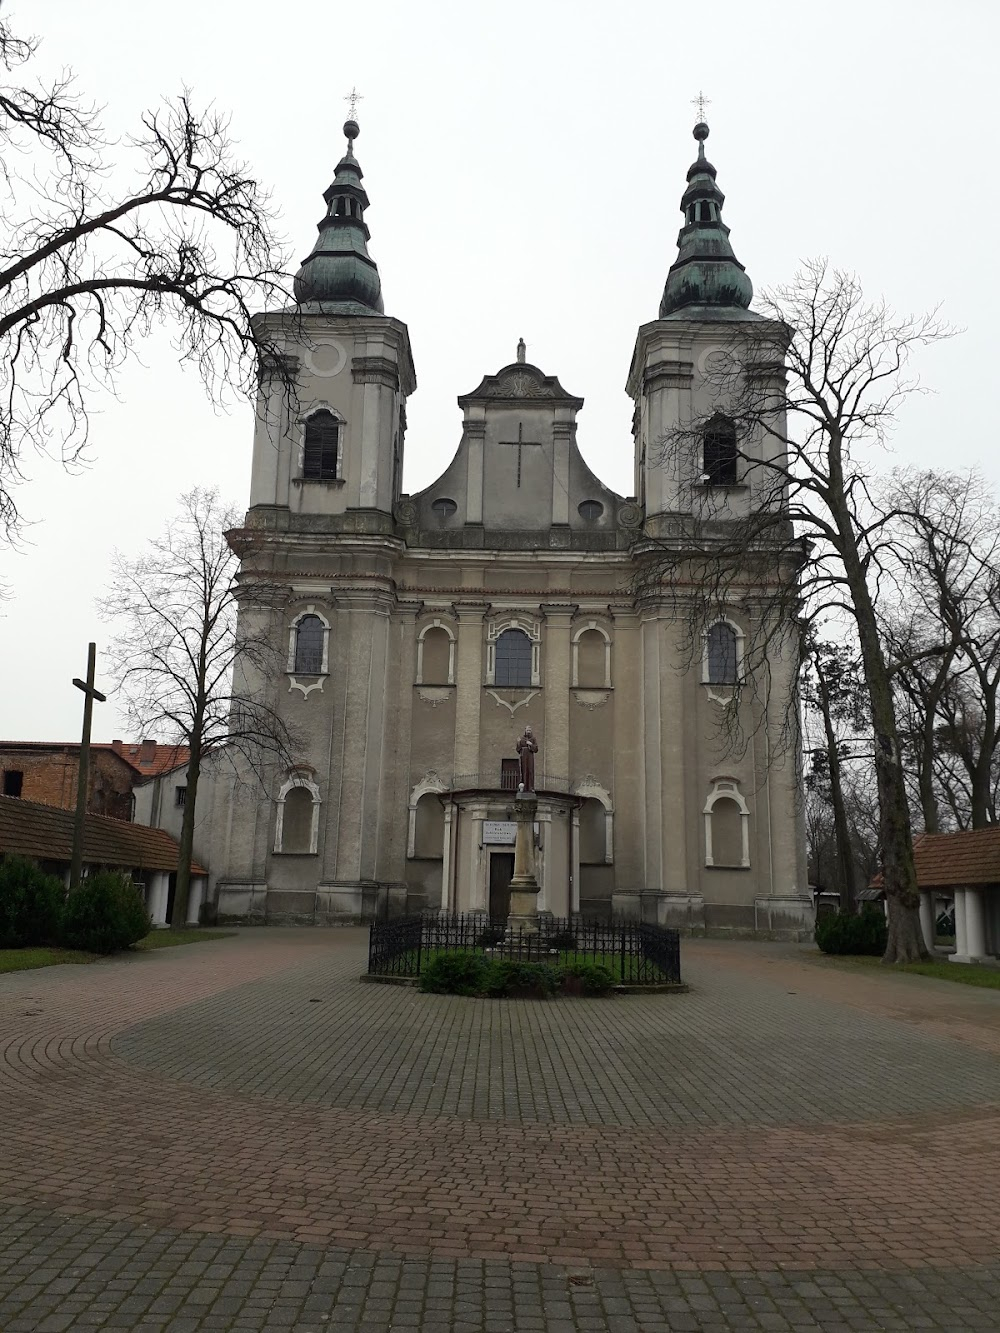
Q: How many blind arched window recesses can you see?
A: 6